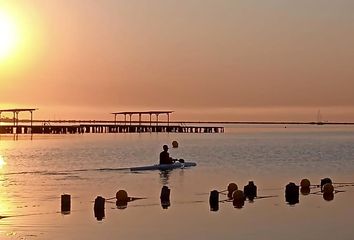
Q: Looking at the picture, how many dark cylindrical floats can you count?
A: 7